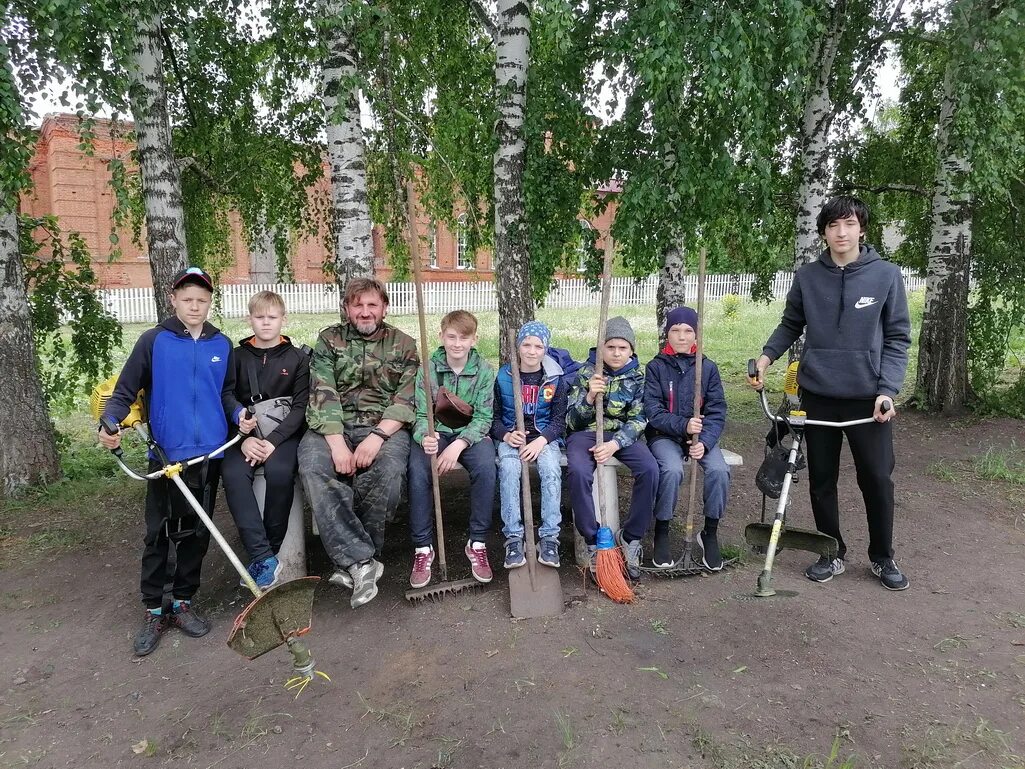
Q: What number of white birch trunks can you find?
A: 7